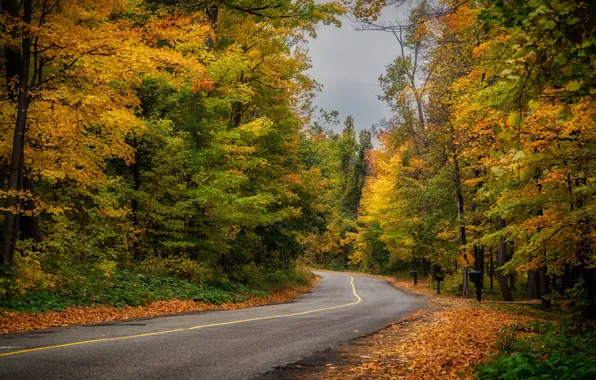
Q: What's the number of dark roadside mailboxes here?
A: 3